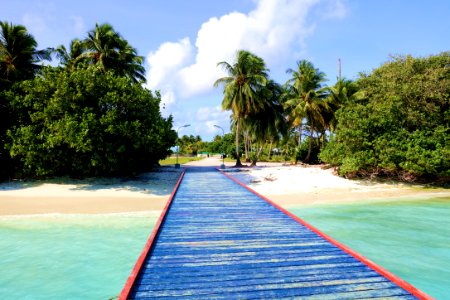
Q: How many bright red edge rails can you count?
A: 2